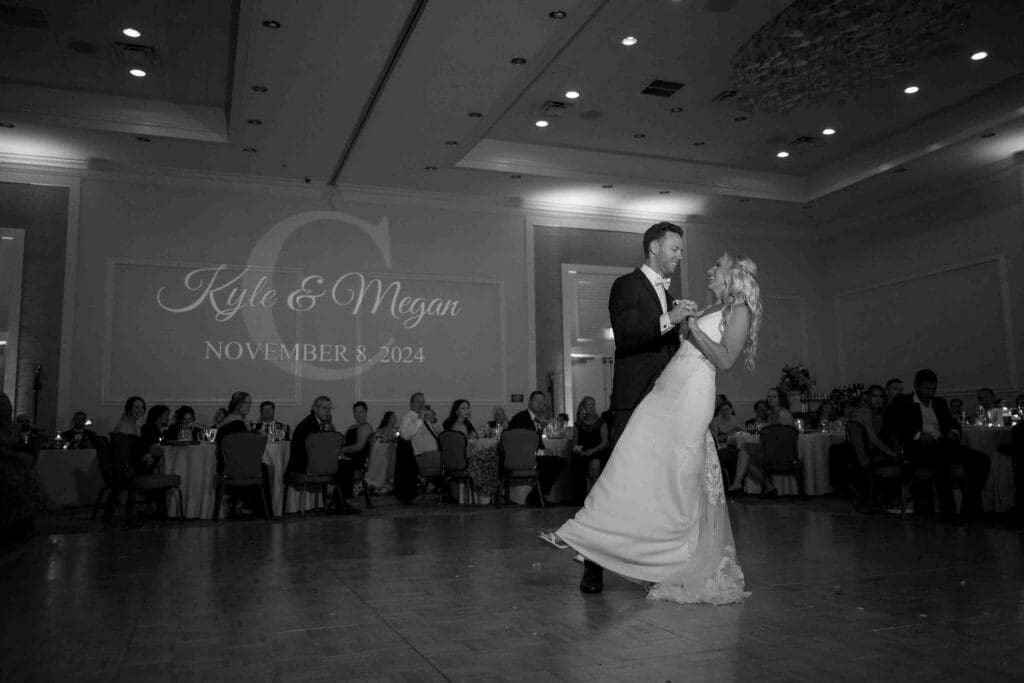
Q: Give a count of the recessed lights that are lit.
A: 9